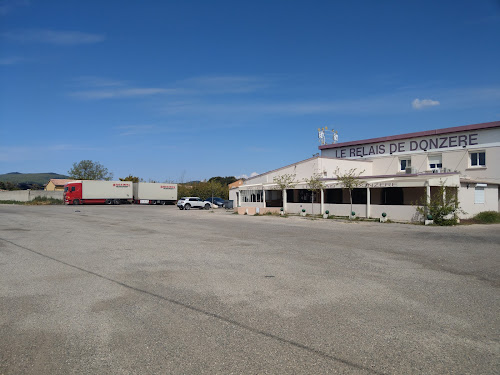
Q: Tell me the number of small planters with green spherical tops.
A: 6